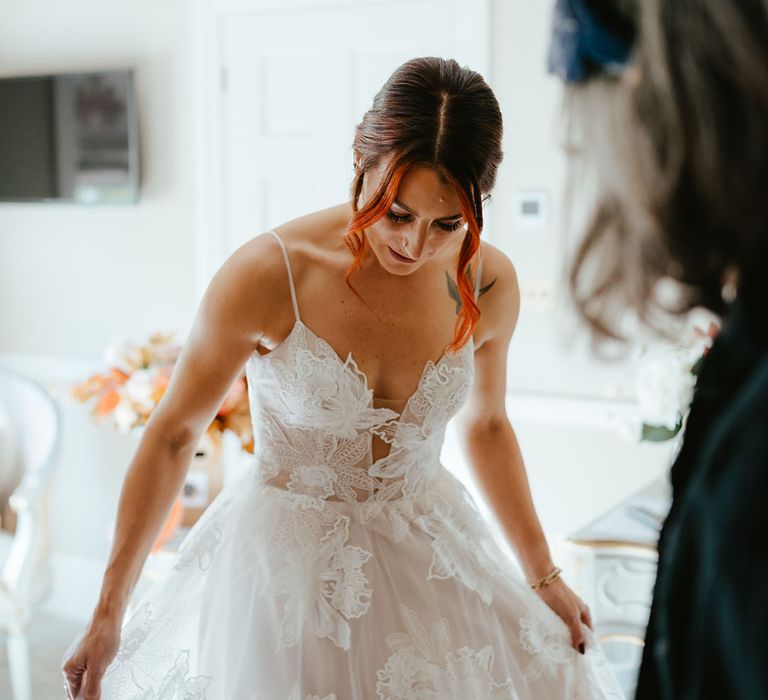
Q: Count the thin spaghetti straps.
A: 2